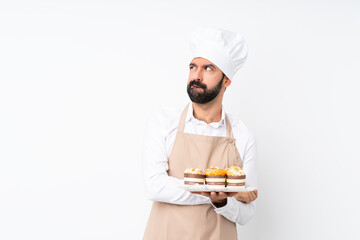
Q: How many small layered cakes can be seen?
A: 3